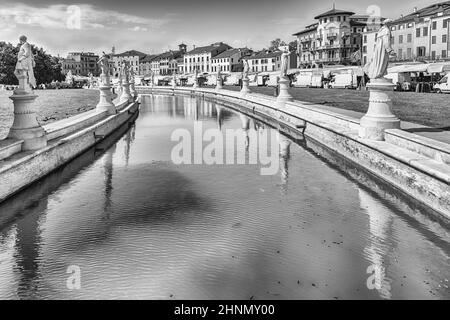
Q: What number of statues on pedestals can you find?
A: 11